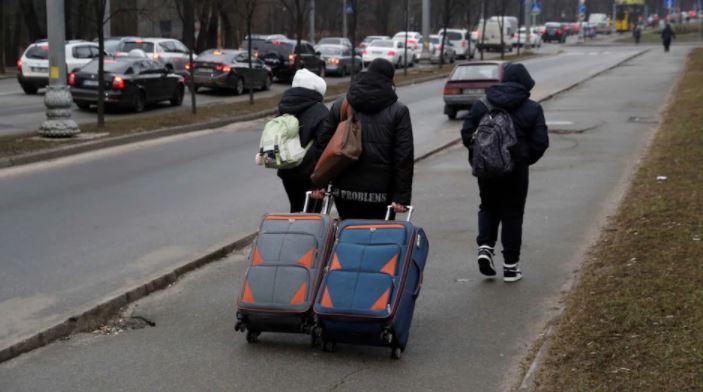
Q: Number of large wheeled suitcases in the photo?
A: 2